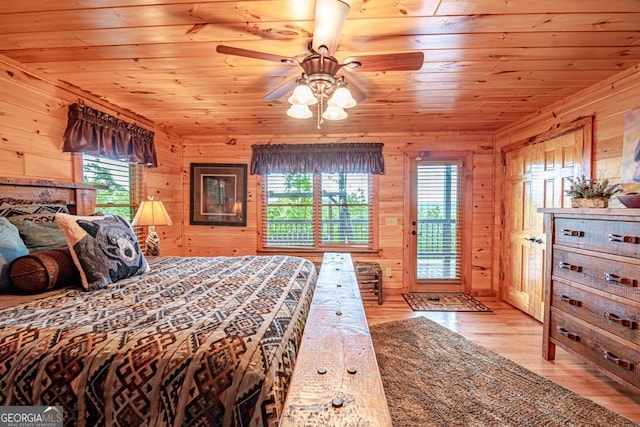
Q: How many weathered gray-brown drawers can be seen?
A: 4